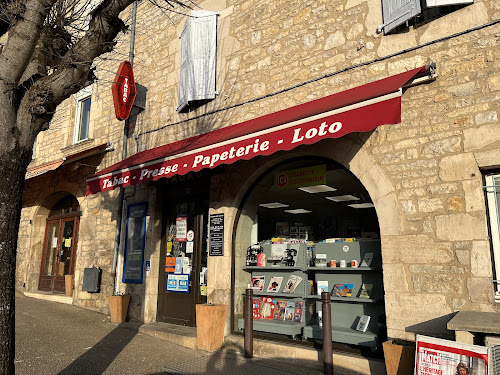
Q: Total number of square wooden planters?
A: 4